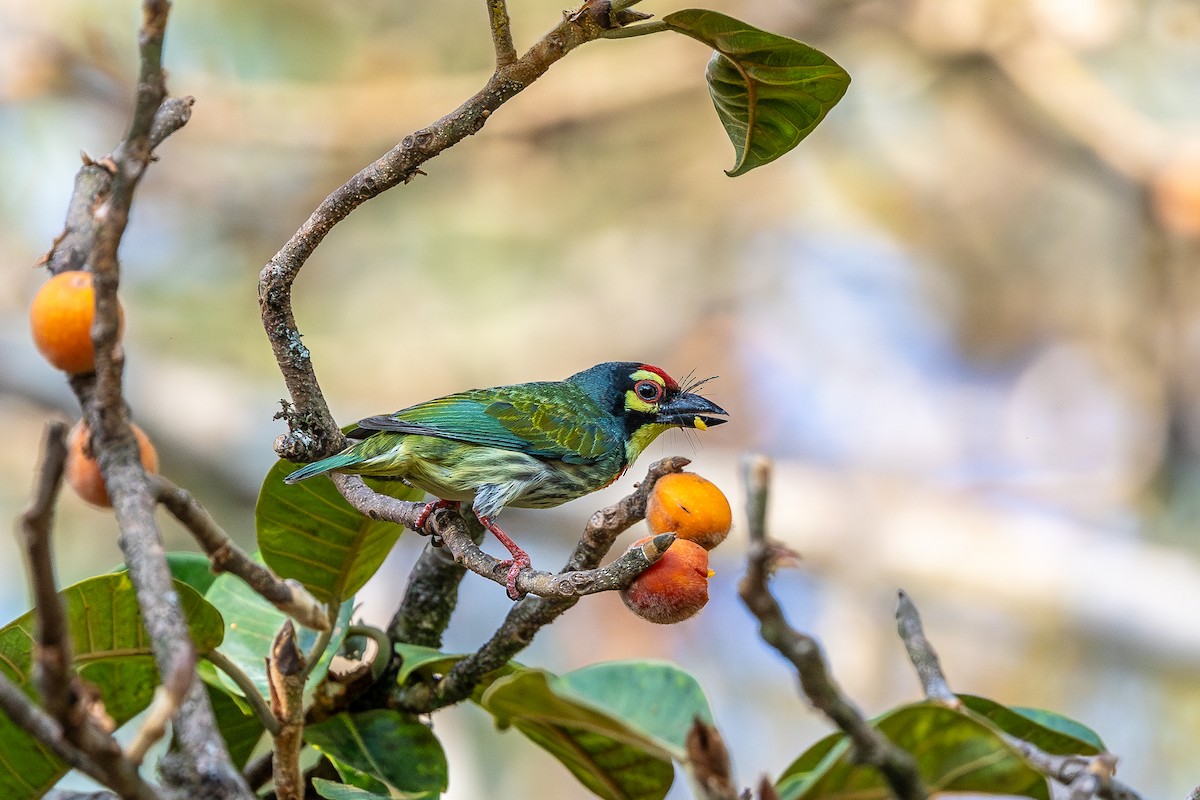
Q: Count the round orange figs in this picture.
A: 4